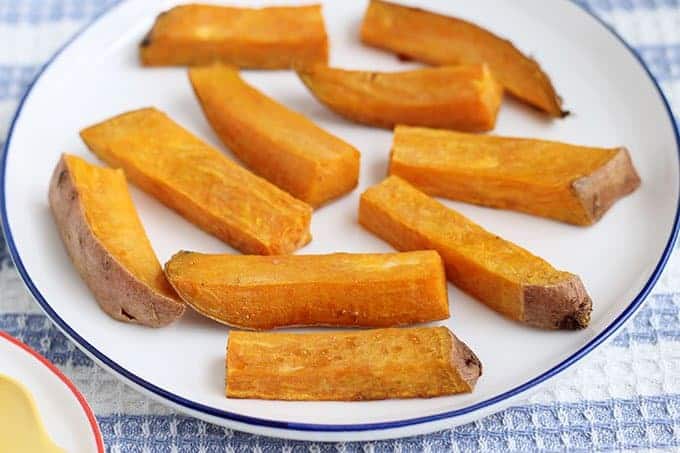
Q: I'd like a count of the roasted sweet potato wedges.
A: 10